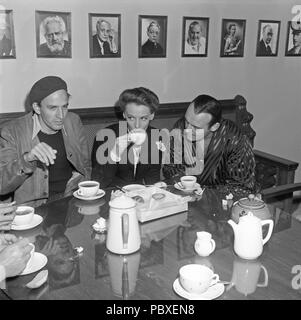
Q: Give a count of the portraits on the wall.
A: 8